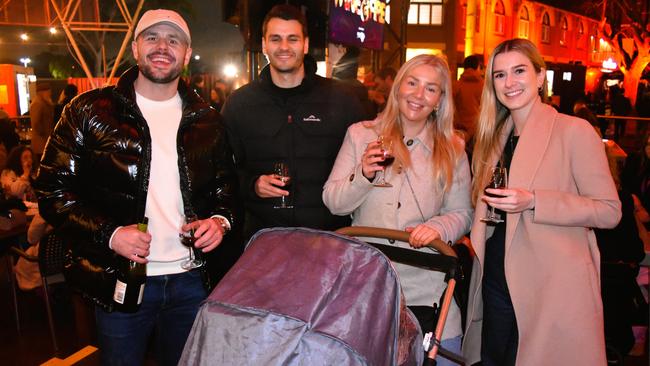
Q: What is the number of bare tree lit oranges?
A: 1